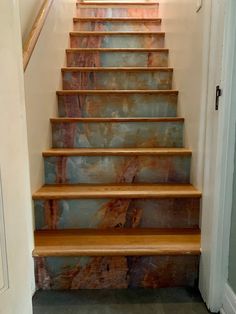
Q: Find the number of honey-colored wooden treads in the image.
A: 10